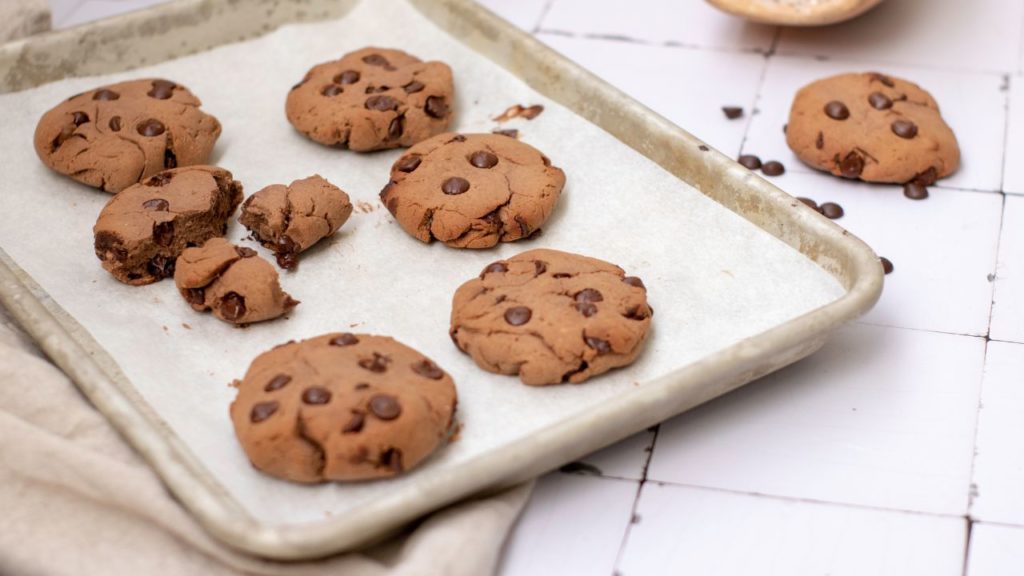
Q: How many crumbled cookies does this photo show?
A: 1